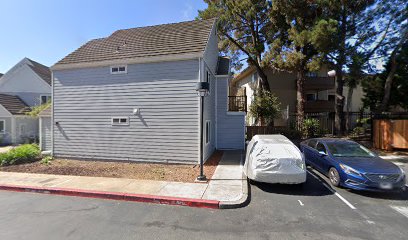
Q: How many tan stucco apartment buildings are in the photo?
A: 1